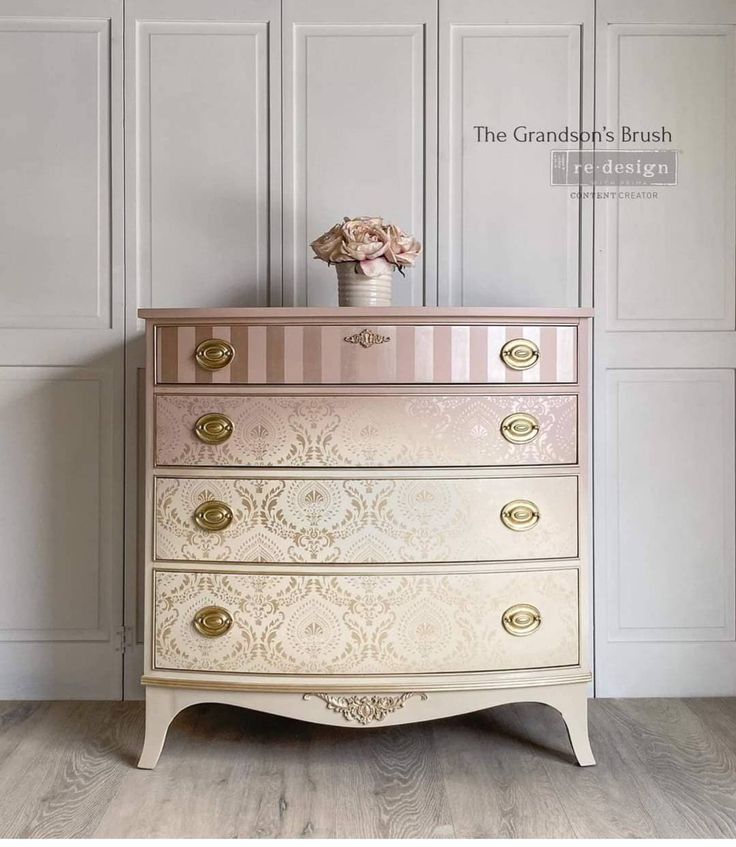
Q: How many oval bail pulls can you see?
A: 8